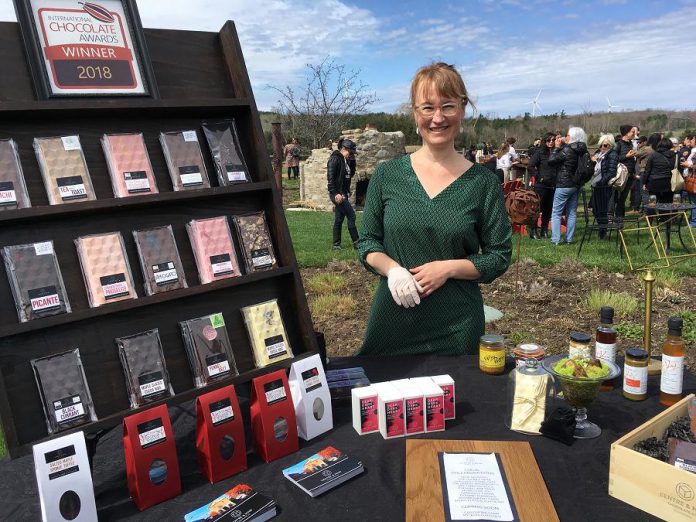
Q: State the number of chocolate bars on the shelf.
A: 14